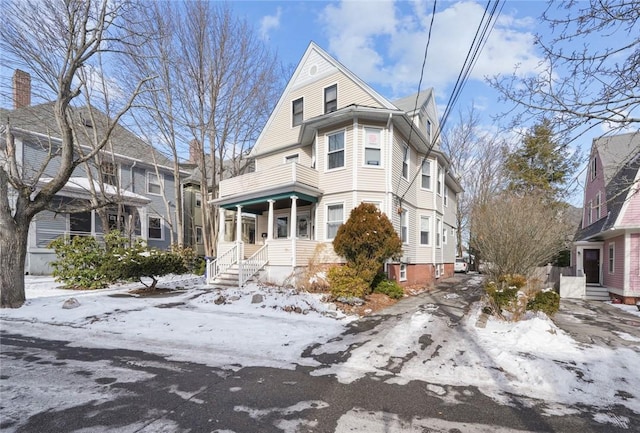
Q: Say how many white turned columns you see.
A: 4